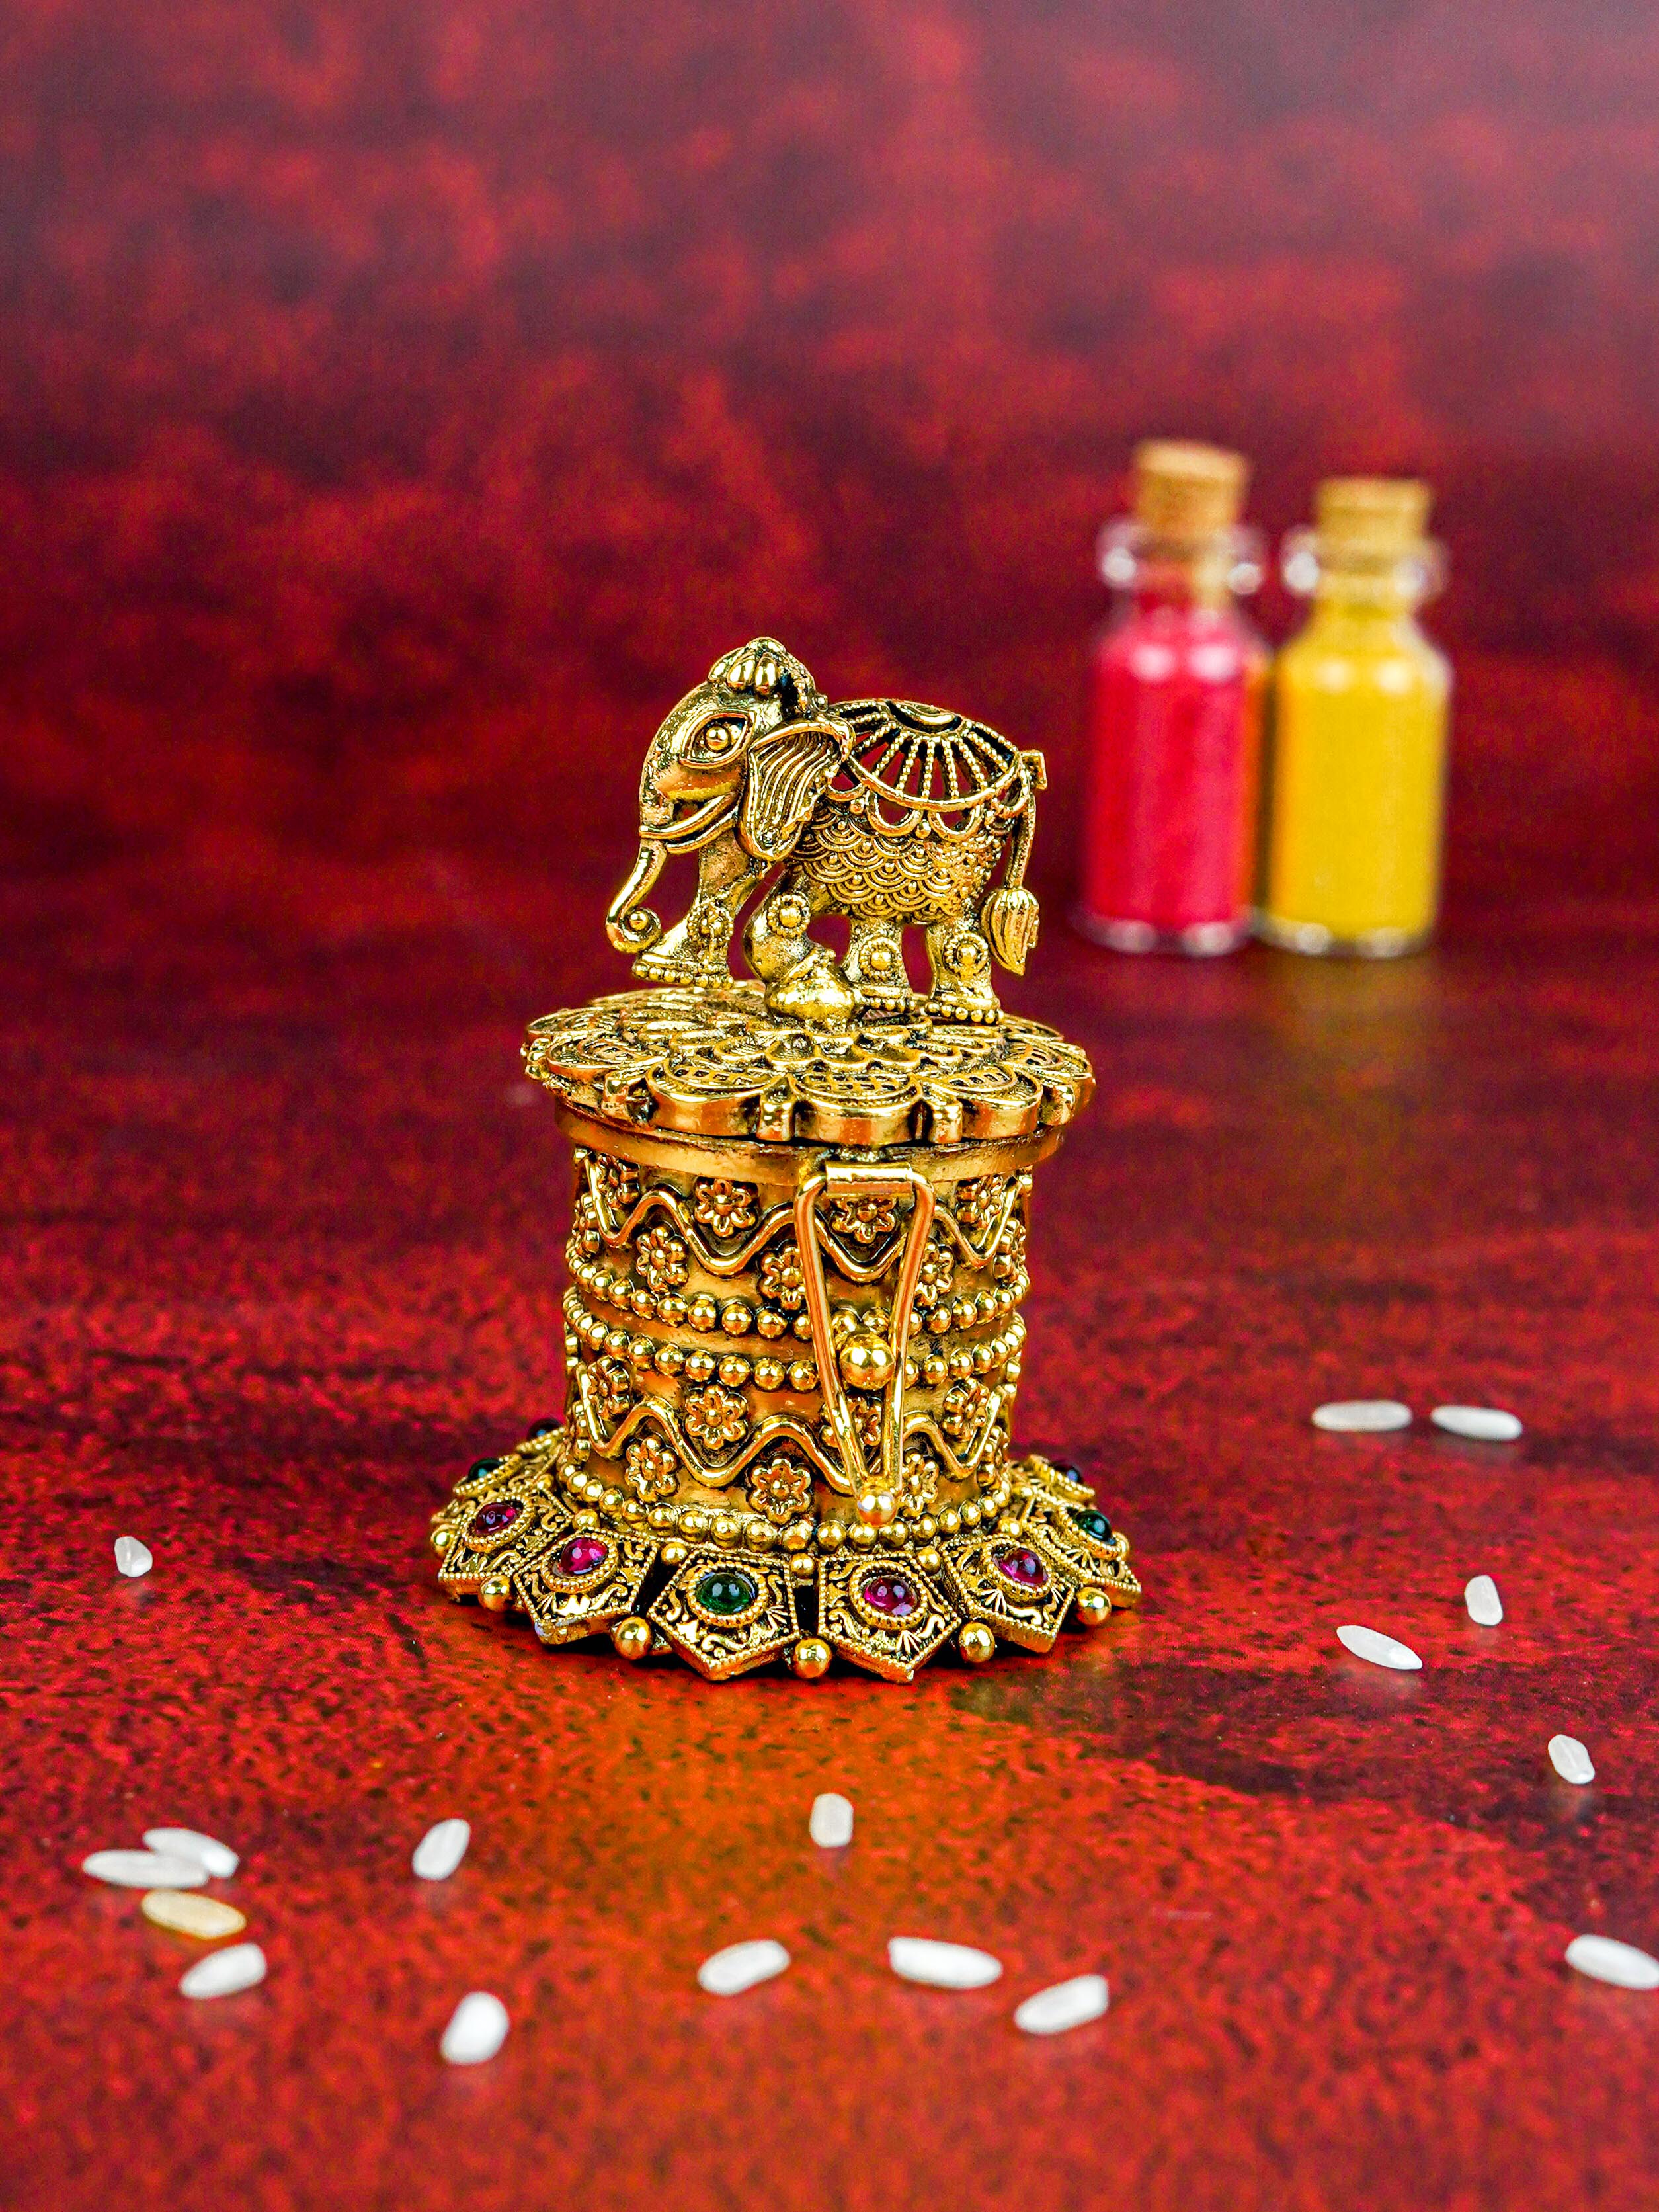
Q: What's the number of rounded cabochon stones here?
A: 9